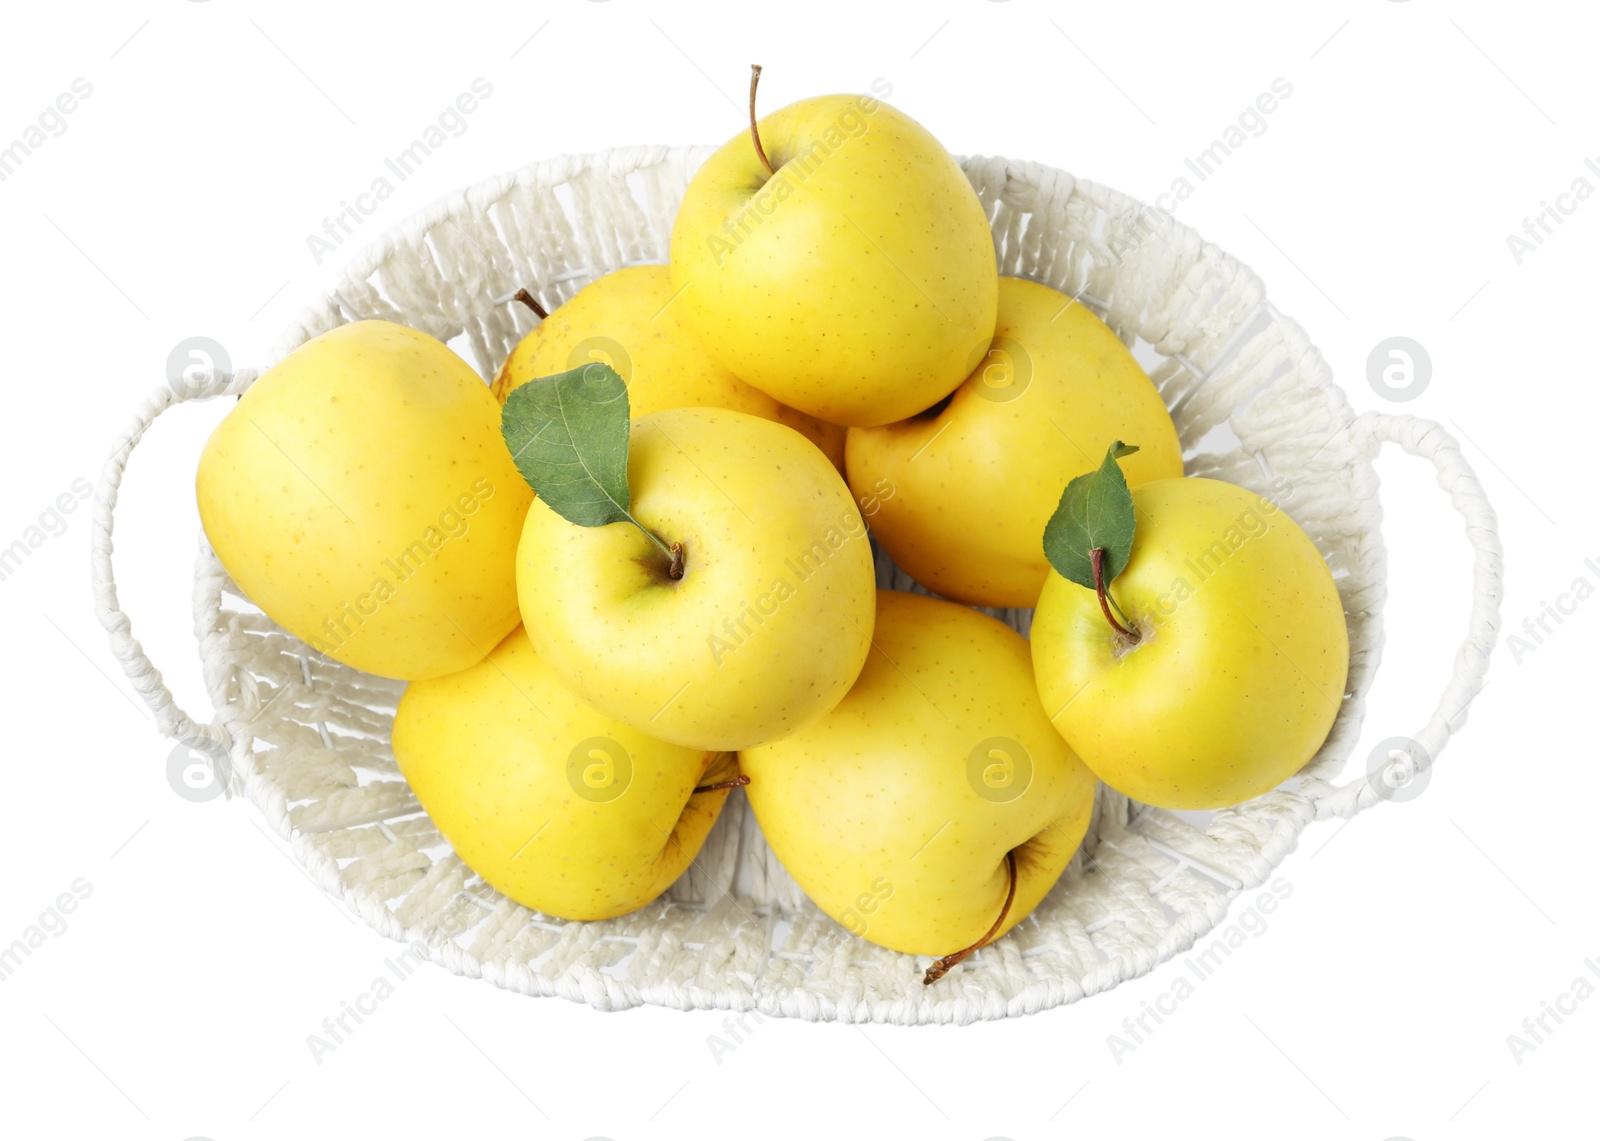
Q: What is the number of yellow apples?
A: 8